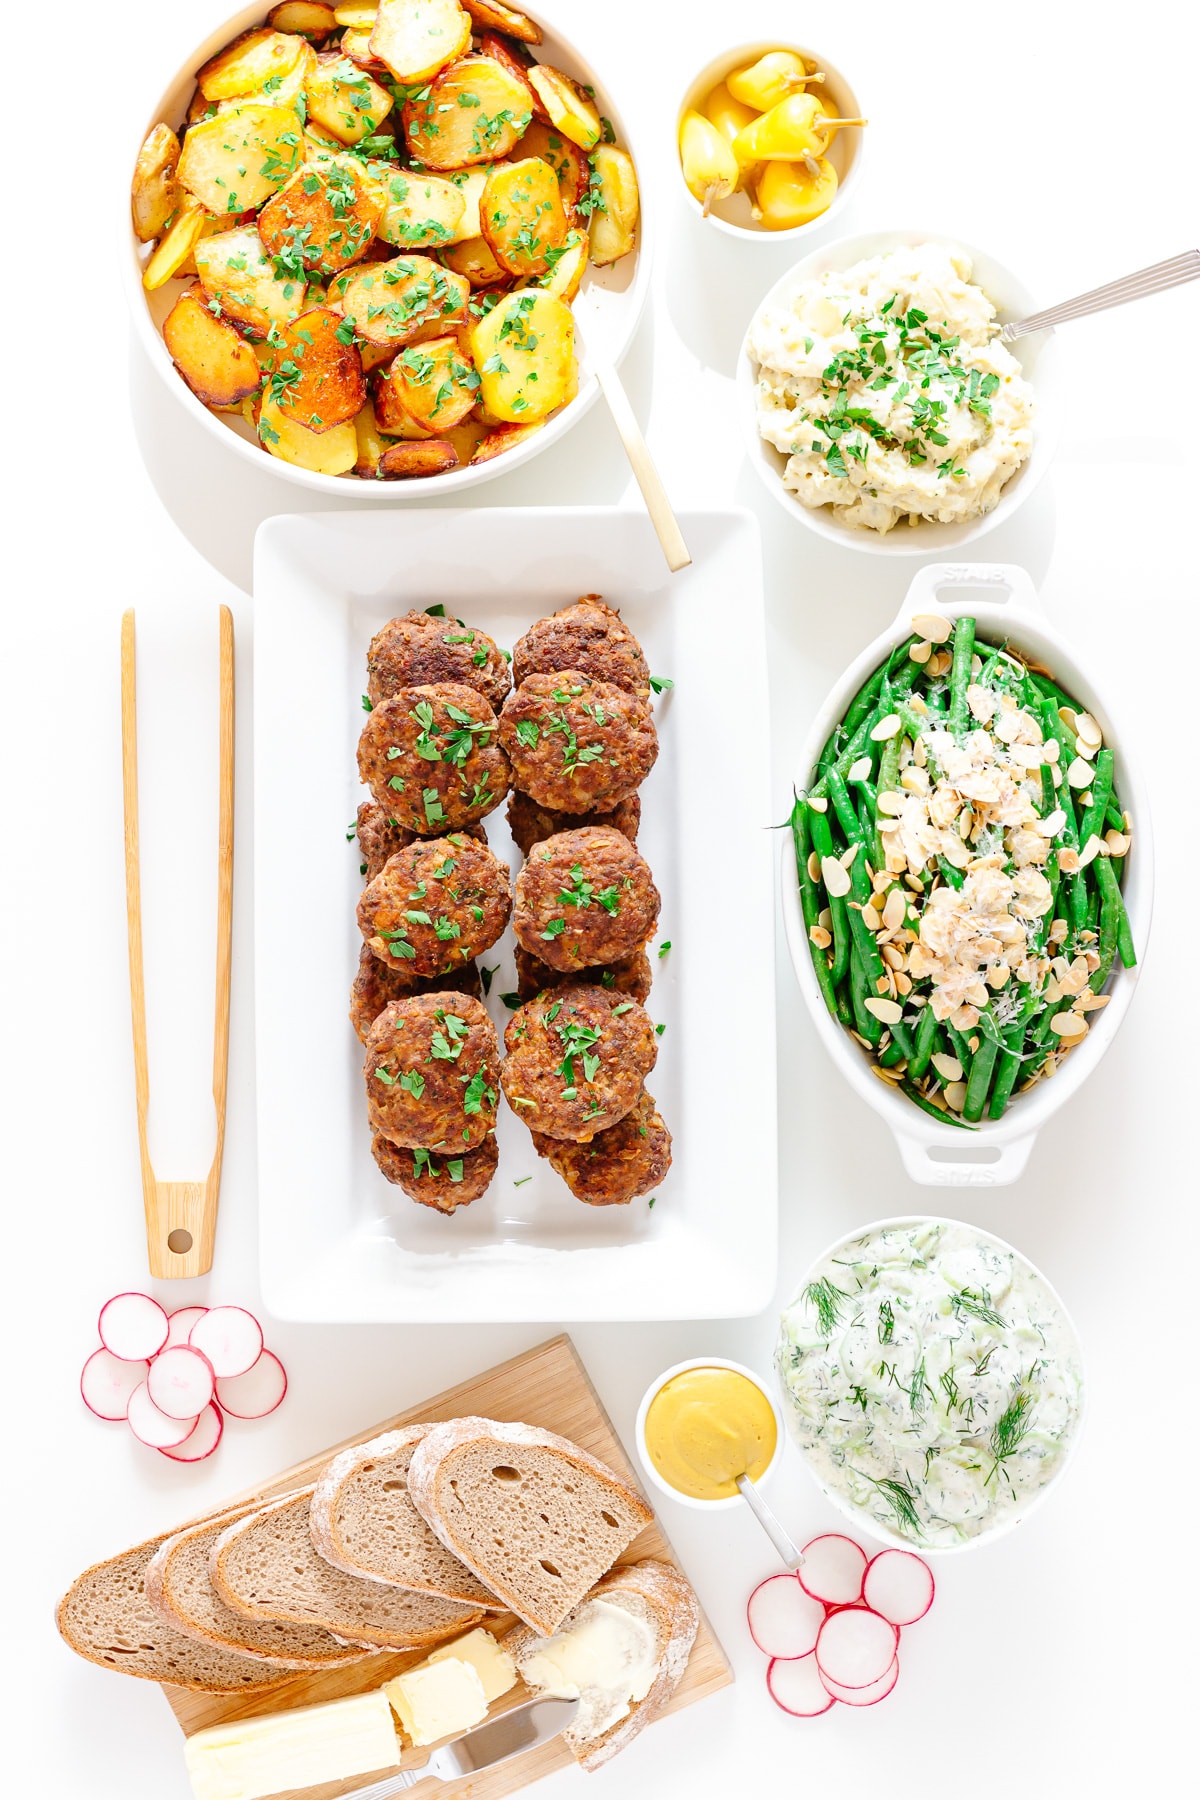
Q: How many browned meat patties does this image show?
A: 14